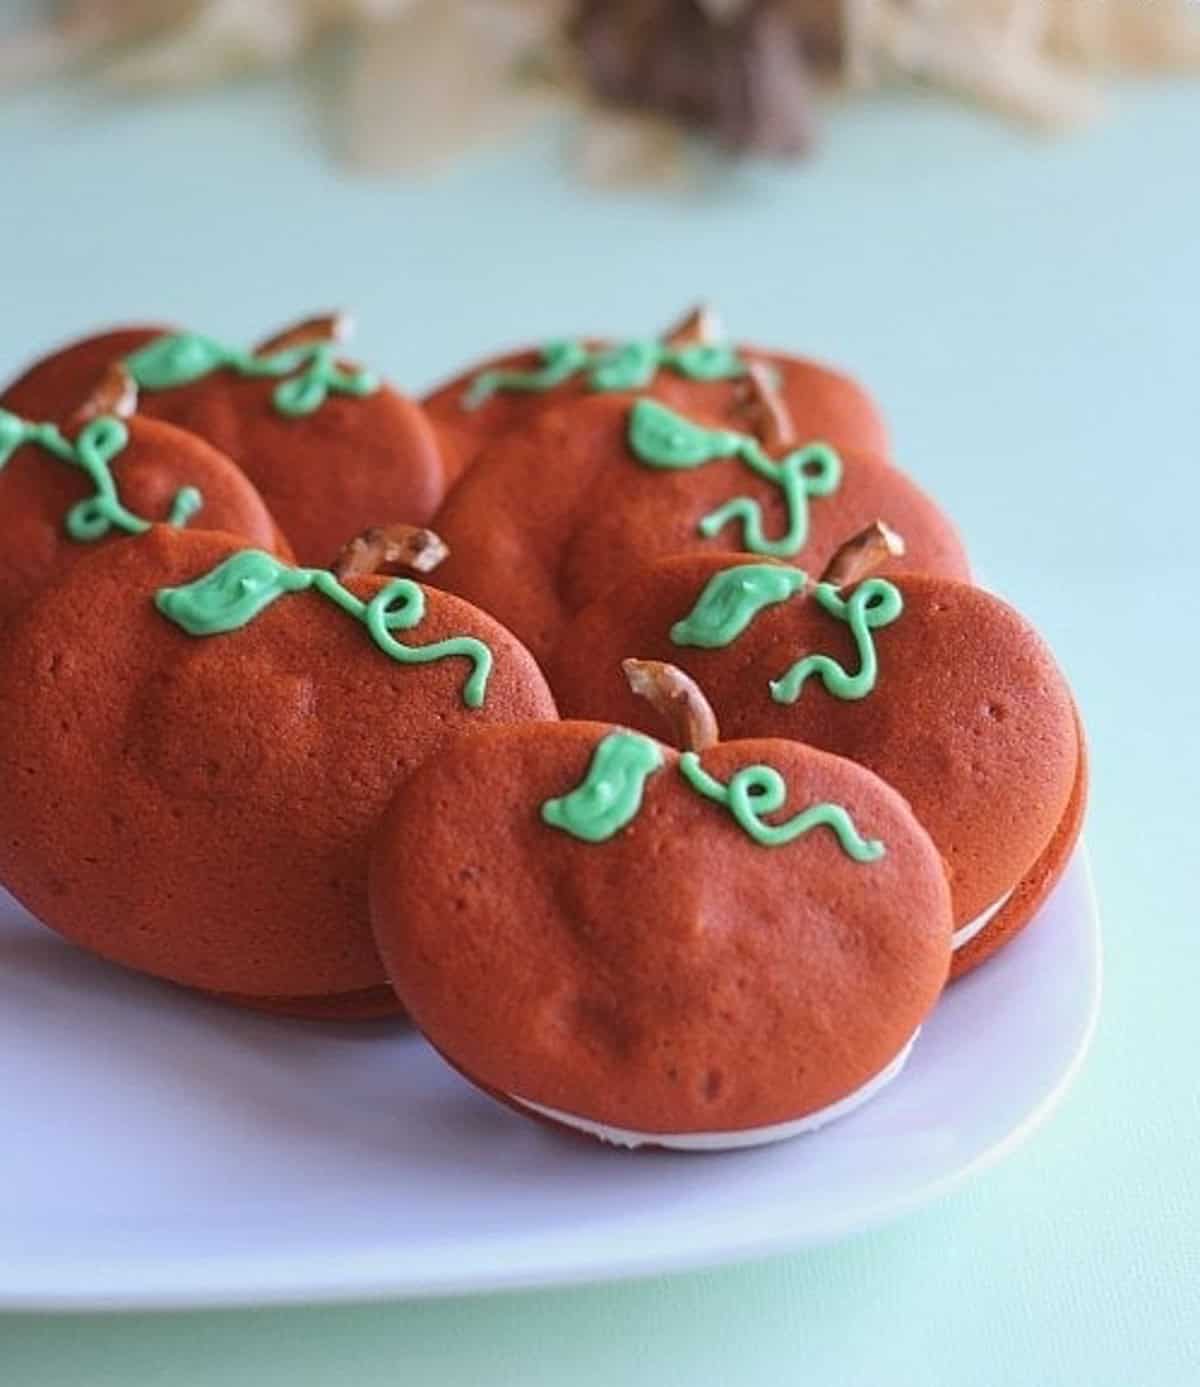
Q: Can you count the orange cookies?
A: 7